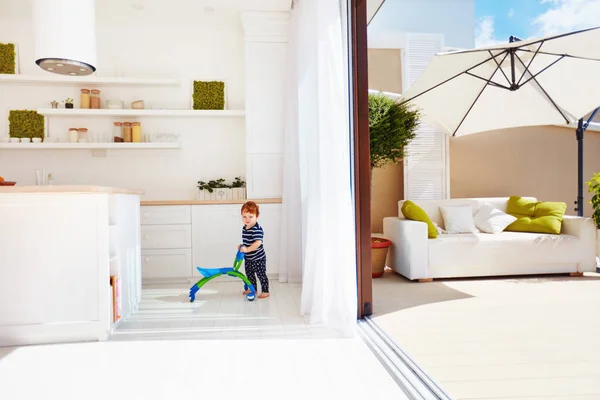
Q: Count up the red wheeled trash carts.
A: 0